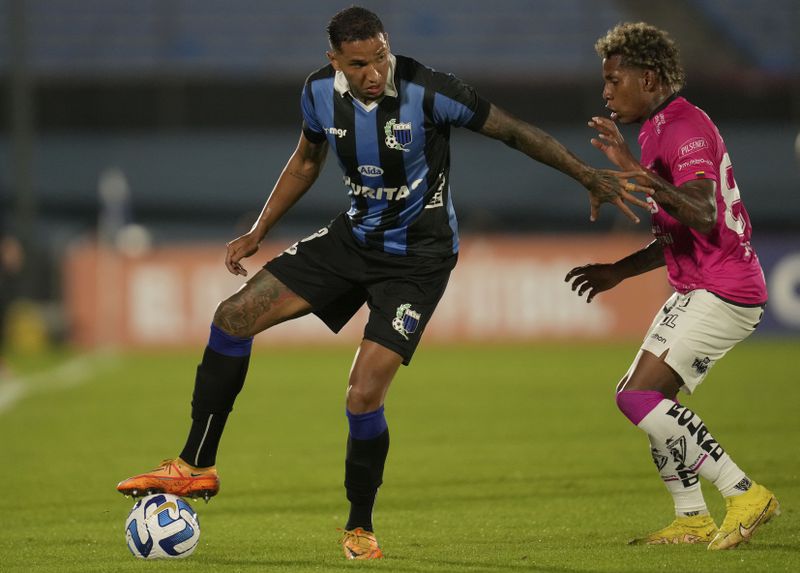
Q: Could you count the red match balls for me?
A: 0